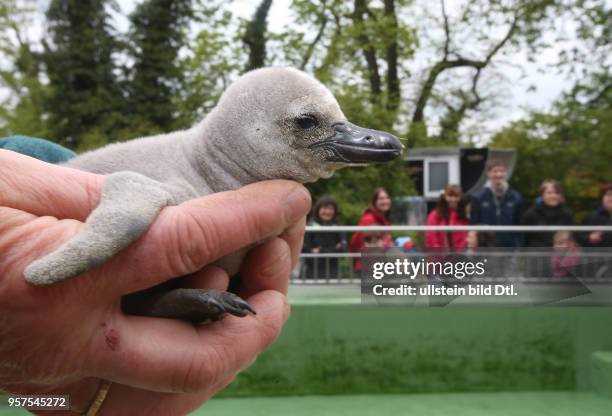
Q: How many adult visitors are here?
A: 6